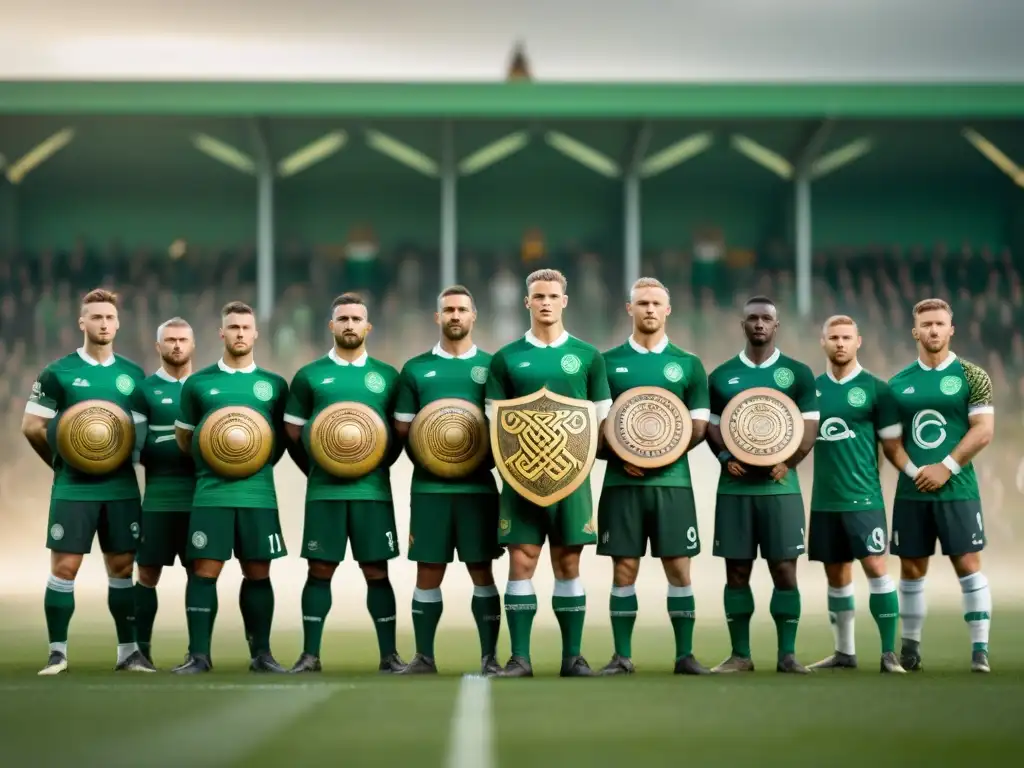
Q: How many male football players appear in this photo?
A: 10